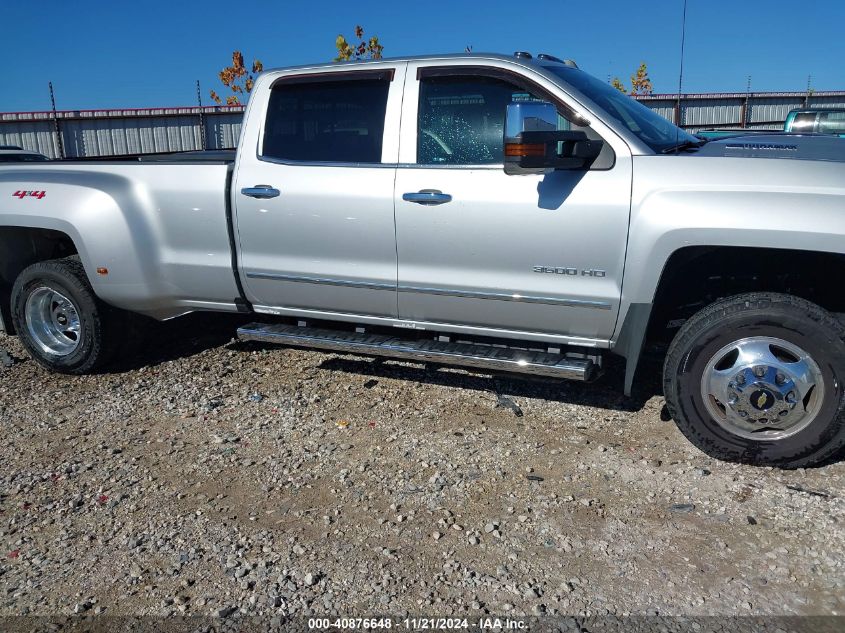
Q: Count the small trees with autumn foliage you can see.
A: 3